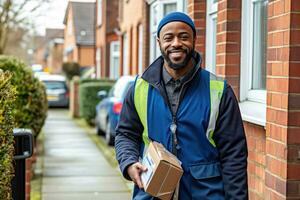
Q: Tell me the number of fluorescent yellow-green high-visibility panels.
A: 2